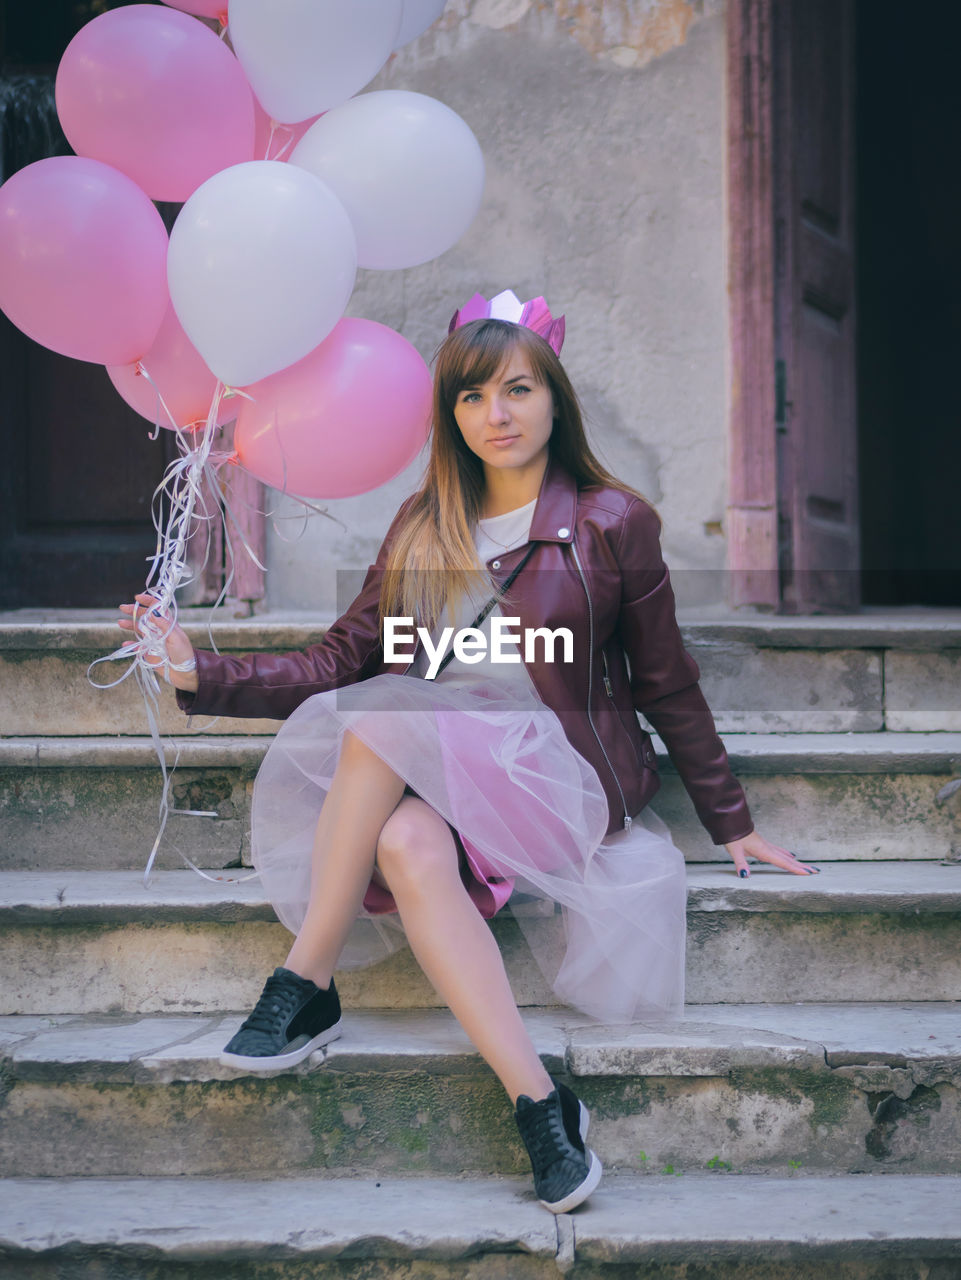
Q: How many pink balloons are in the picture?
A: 6